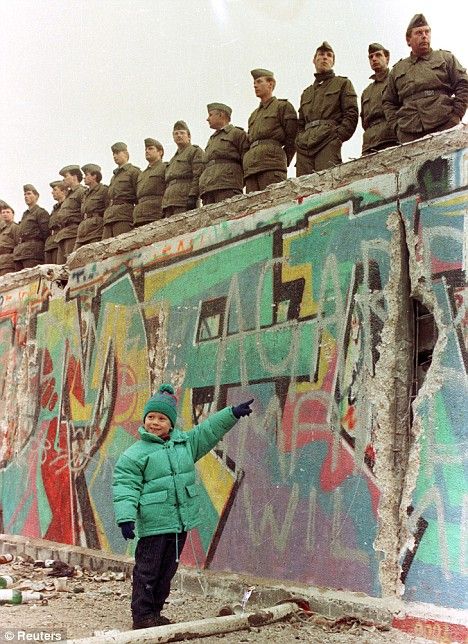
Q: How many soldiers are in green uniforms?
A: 13